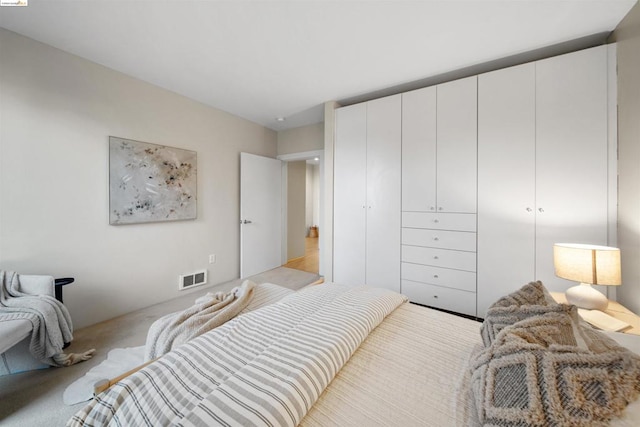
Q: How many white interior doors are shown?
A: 1